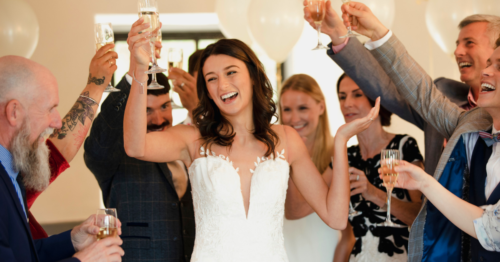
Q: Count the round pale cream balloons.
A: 5